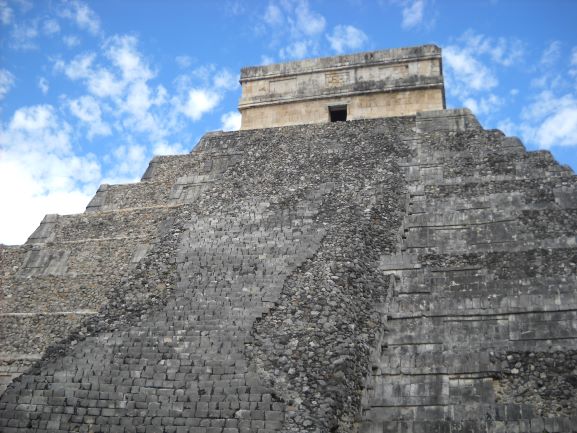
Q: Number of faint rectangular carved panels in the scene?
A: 3